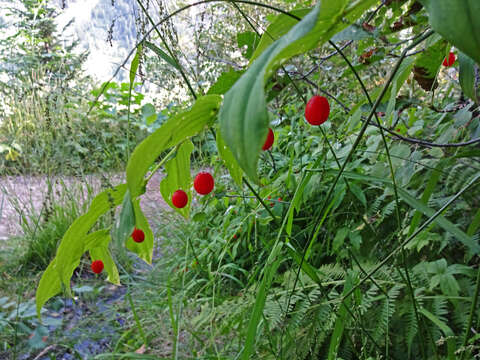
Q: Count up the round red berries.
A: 7